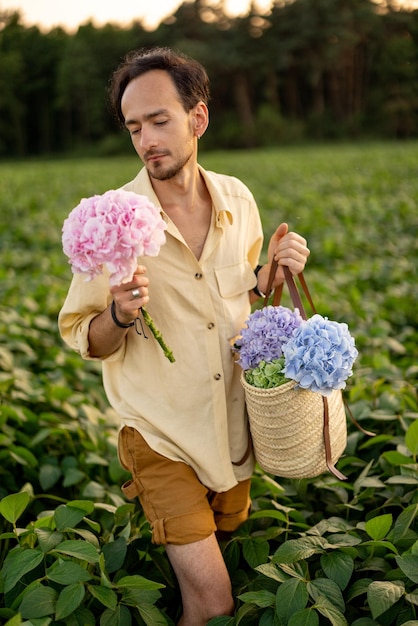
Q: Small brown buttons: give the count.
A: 3